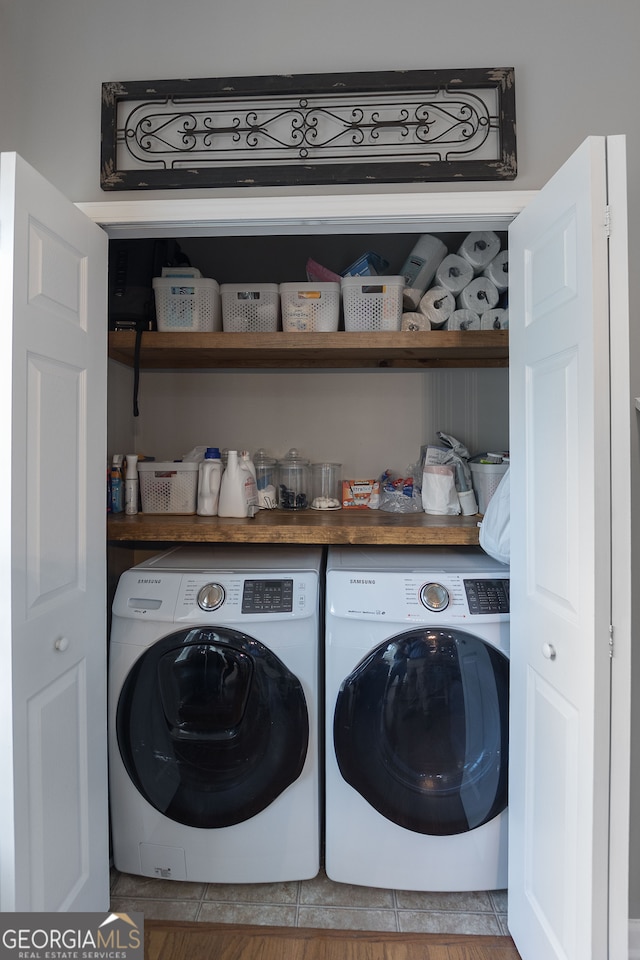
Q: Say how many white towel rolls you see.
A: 9